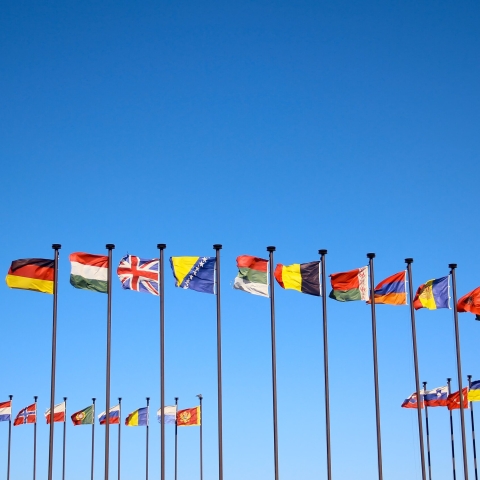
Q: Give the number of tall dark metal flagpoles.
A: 9